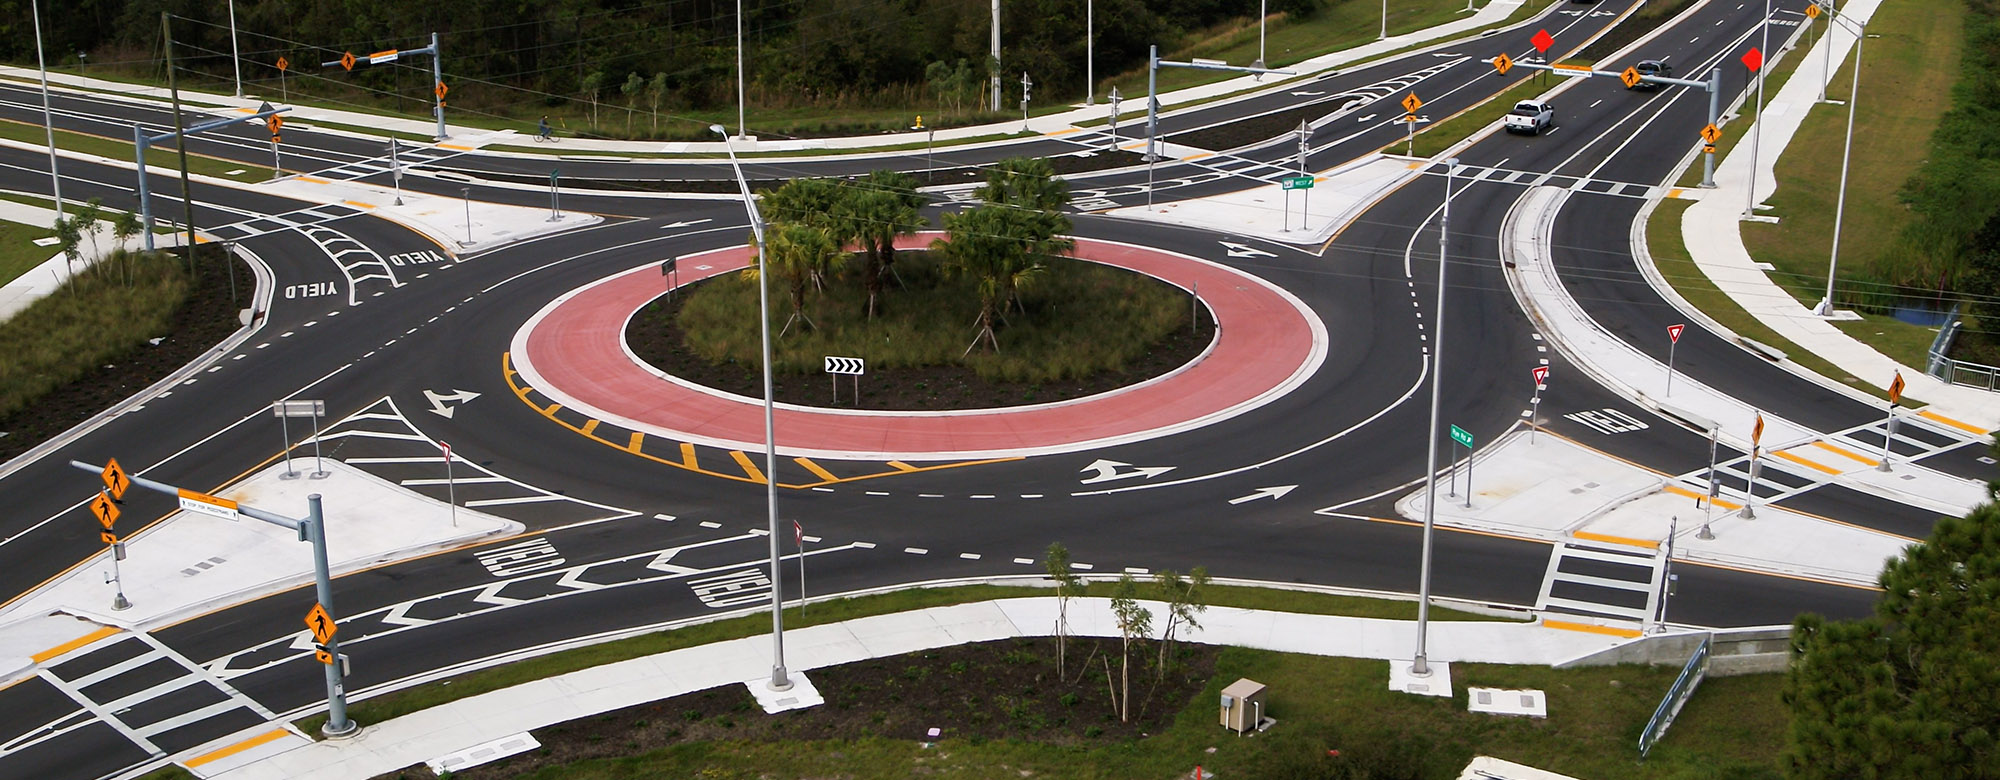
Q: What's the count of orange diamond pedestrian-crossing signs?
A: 12